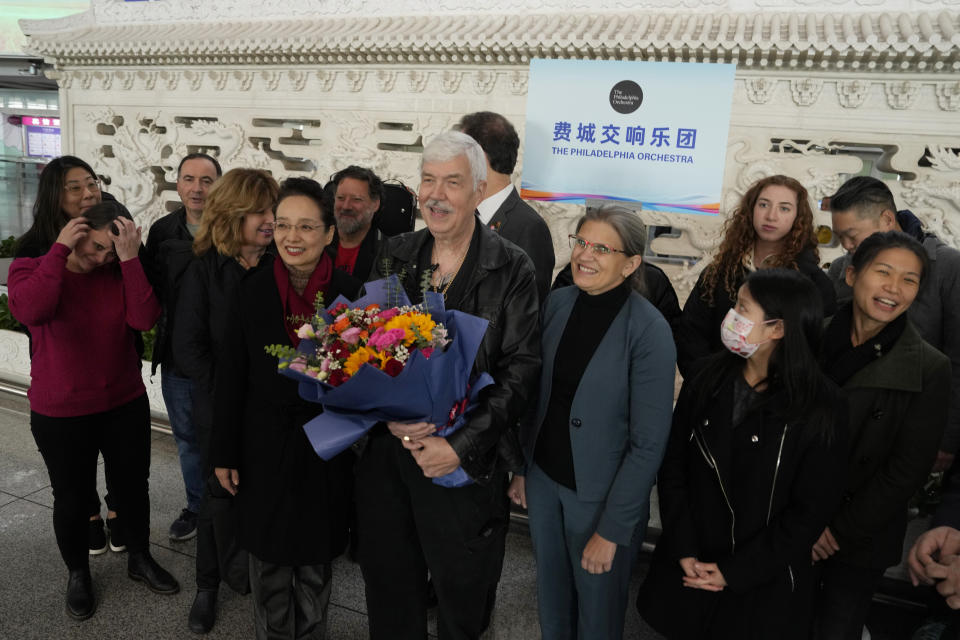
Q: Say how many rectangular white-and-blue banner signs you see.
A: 1